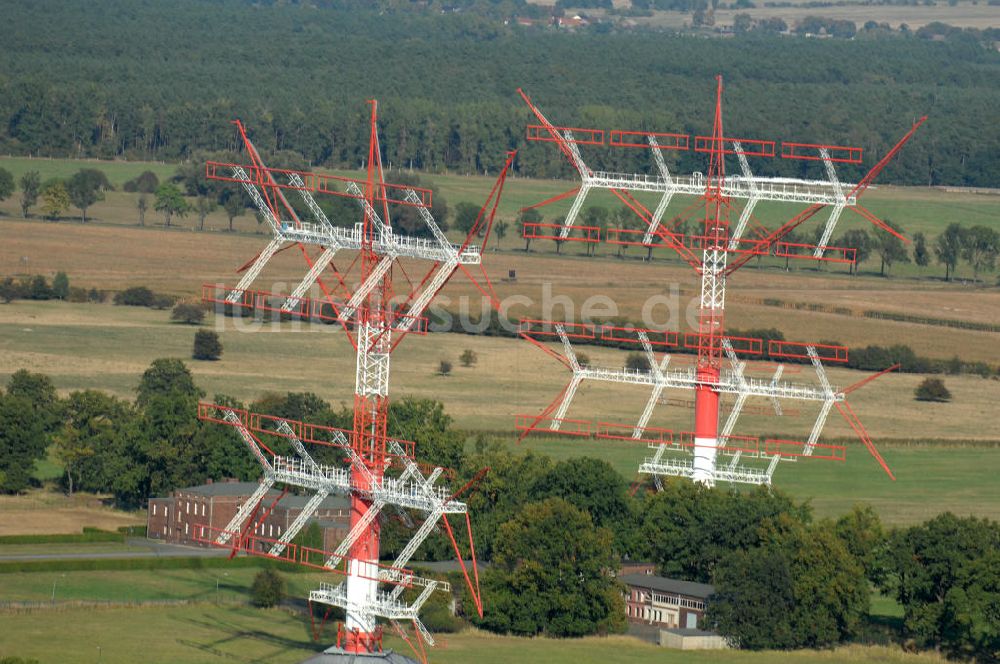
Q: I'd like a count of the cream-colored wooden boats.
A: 0